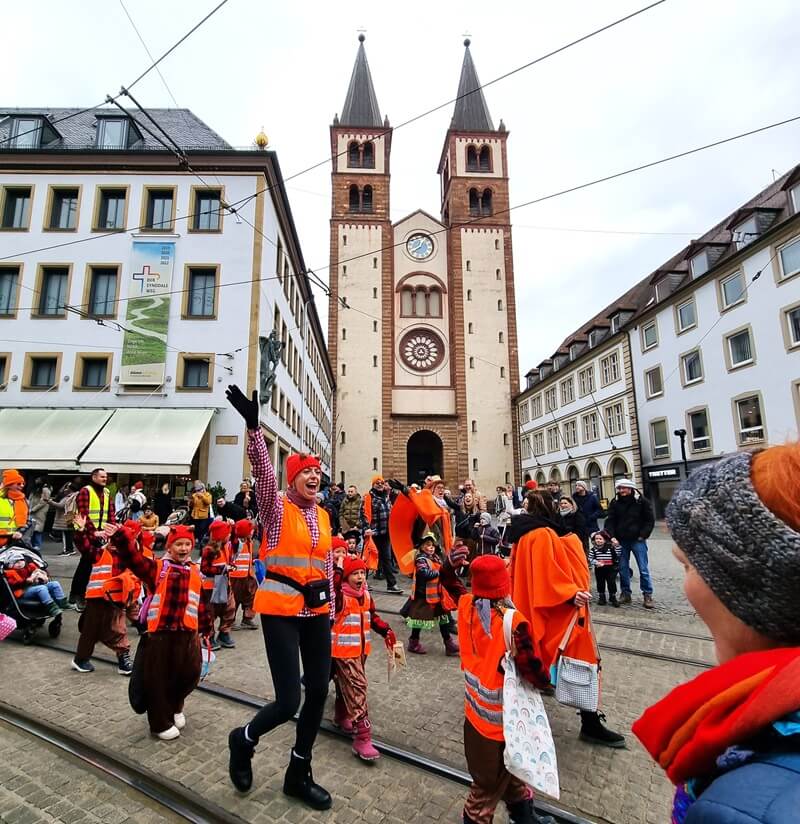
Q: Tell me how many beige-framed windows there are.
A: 13